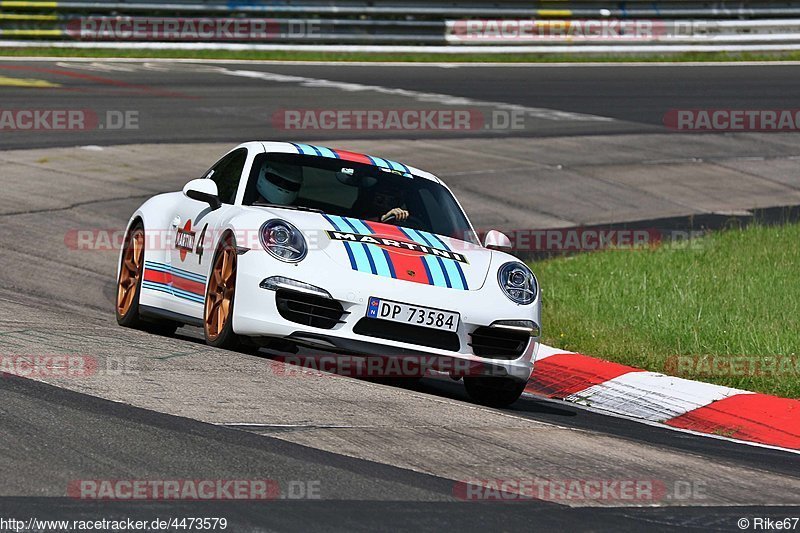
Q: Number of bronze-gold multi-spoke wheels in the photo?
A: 2